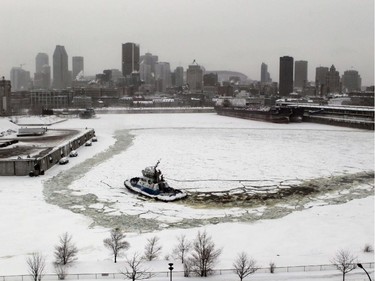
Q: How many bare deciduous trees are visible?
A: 9